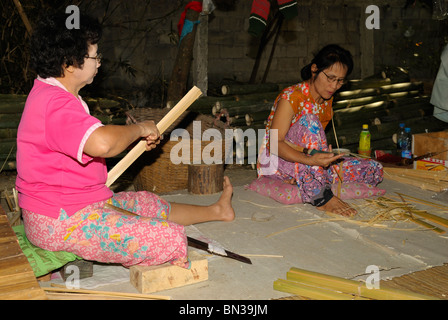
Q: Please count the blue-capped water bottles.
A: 2